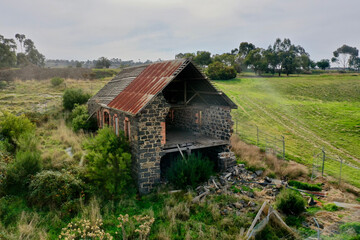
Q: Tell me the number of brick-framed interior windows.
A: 2